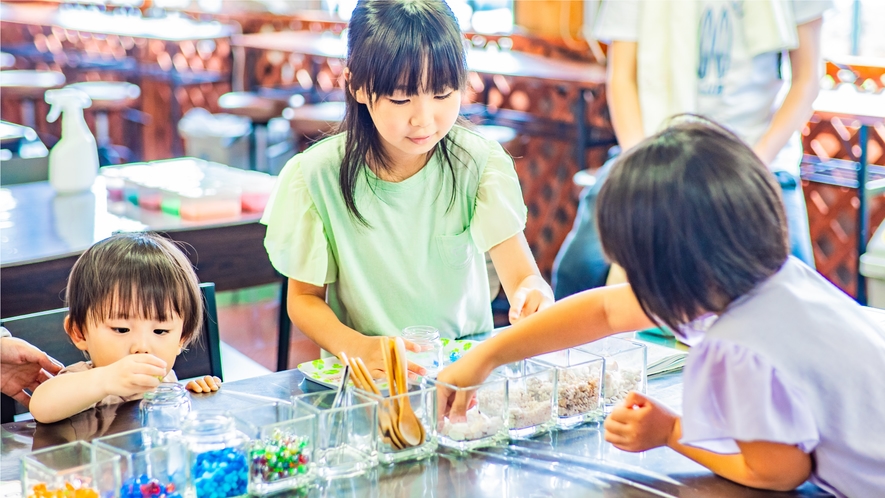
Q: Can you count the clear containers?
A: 12